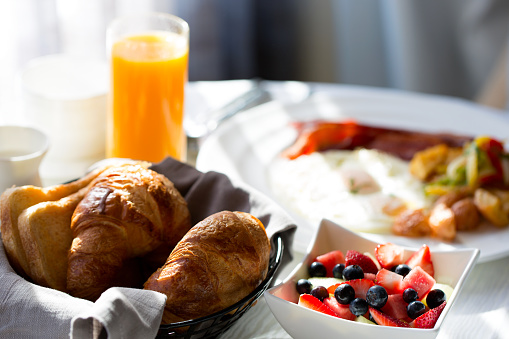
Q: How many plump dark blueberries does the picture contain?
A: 12